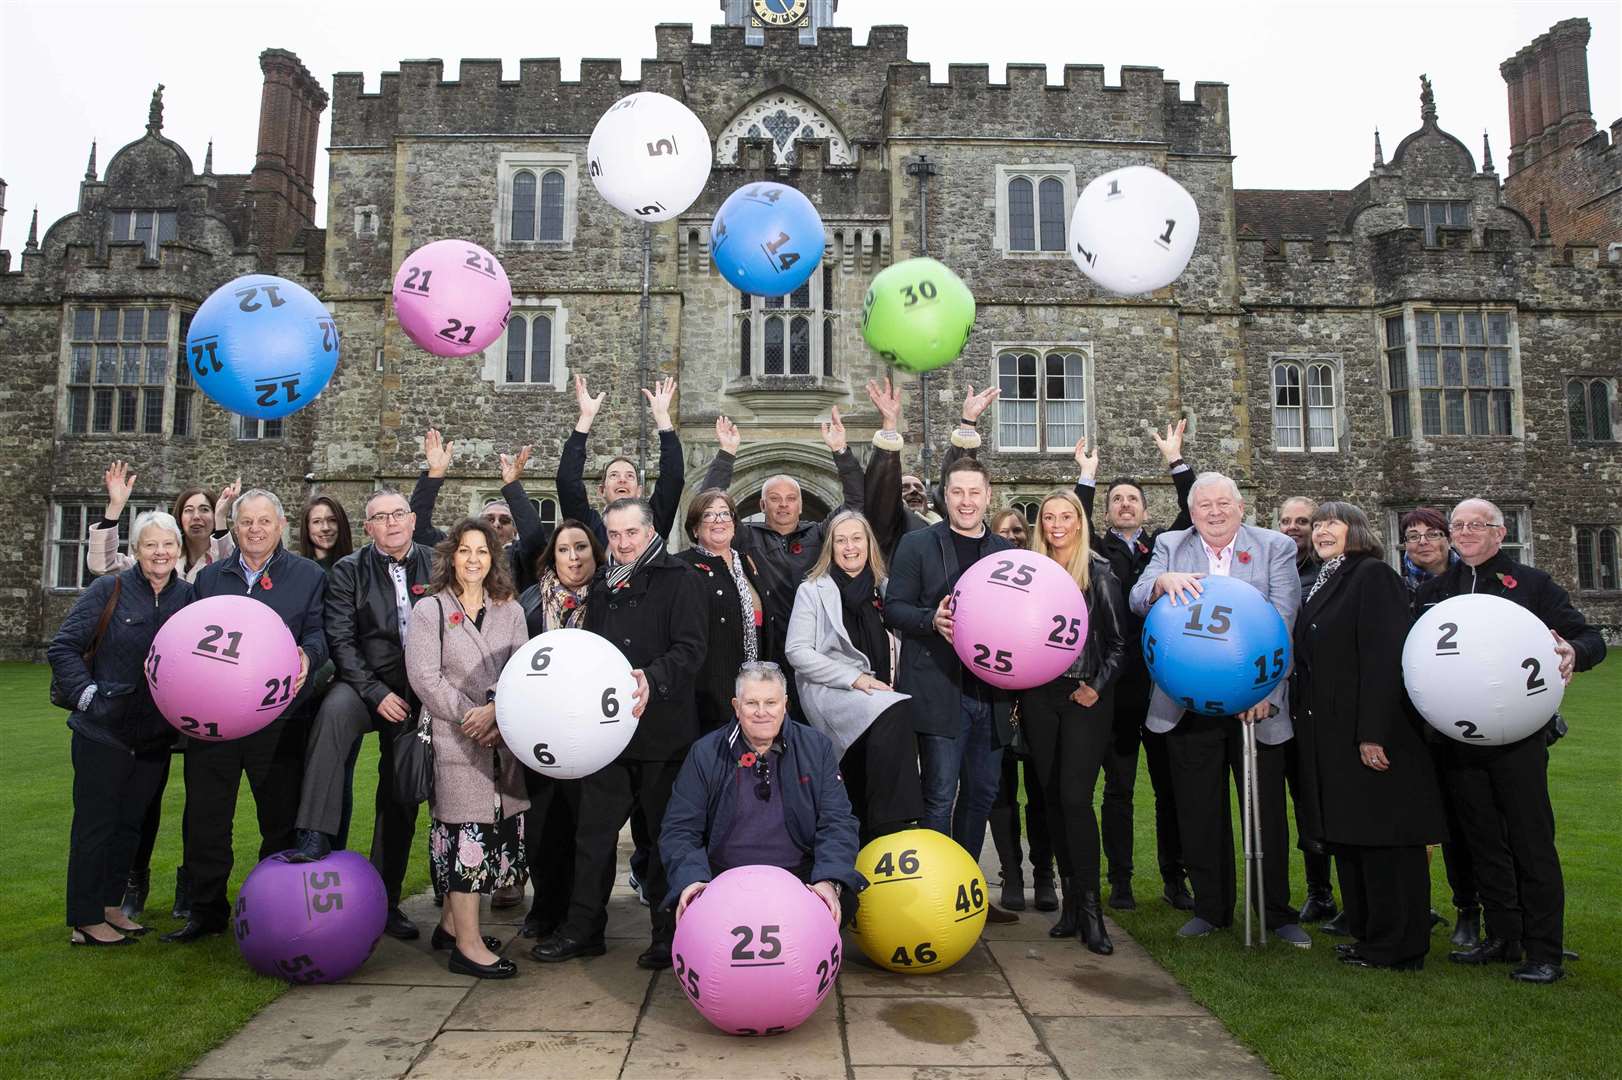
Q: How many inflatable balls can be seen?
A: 14